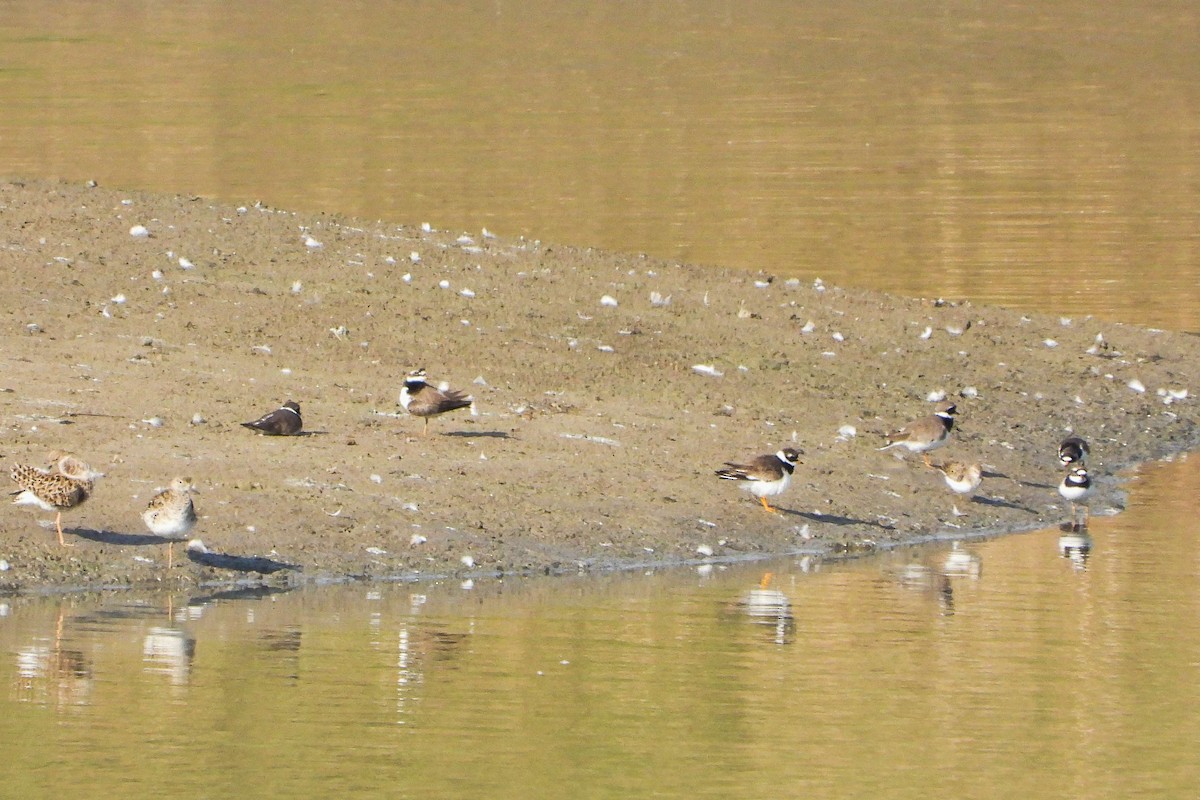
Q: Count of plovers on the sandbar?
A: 6